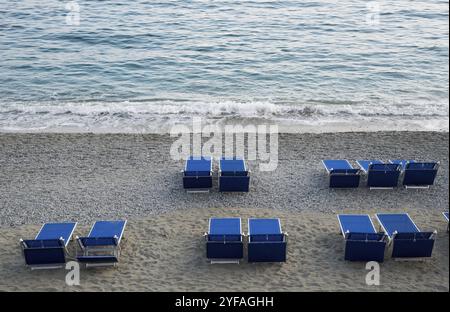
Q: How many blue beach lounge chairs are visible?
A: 11